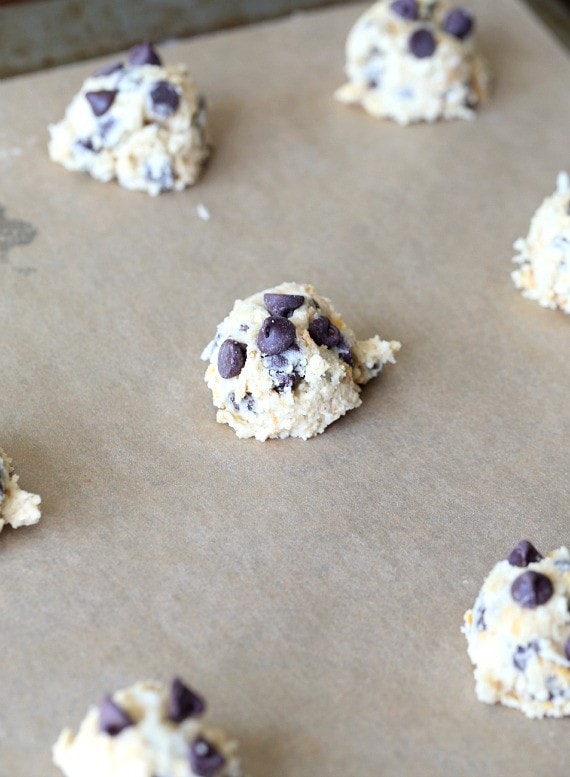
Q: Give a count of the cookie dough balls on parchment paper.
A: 7